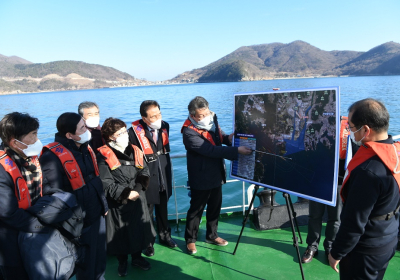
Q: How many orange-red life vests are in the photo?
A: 7